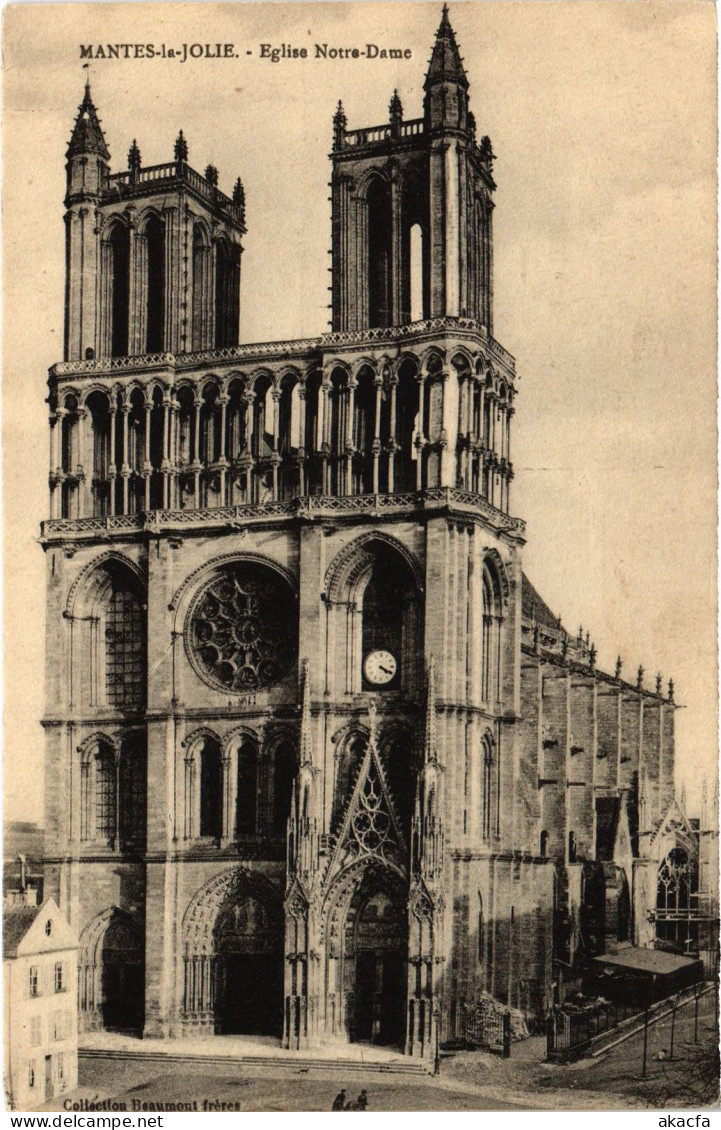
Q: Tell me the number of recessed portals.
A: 3